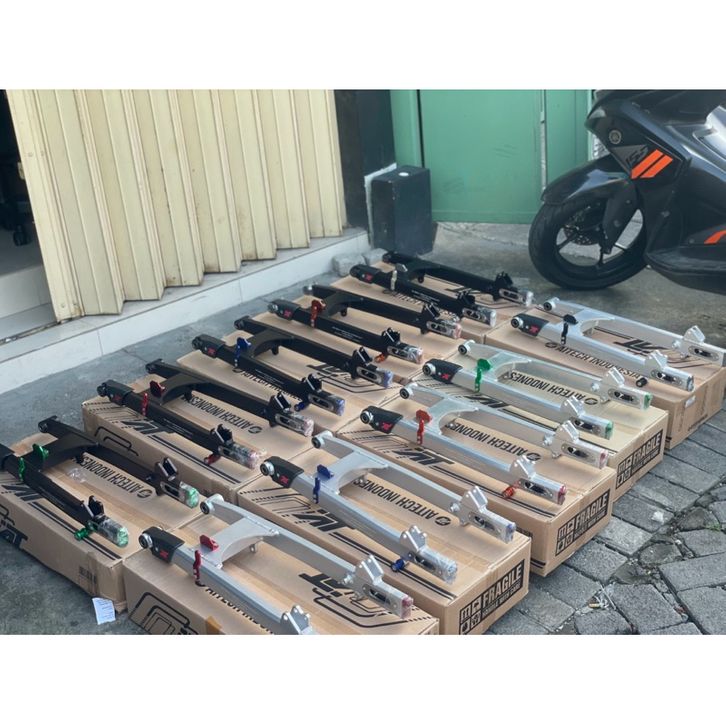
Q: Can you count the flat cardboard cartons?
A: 10